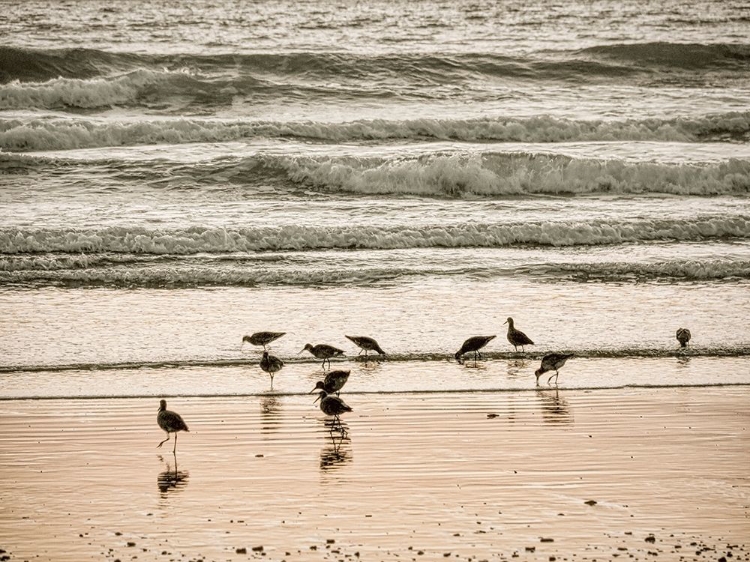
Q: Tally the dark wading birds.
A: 11